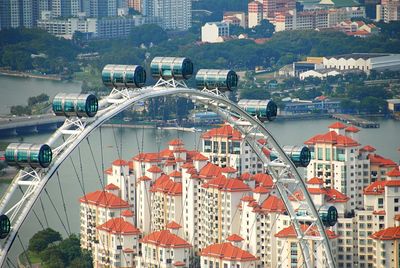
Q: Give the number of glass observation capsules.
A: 9